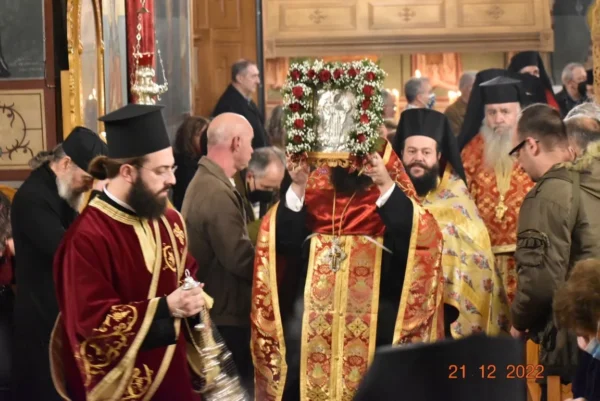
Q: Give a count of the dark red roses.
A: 14